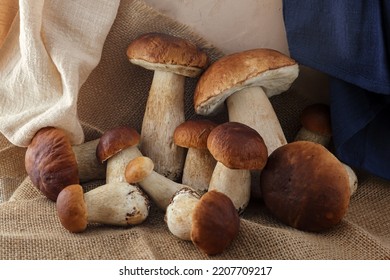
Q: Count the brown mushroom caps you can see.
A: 11